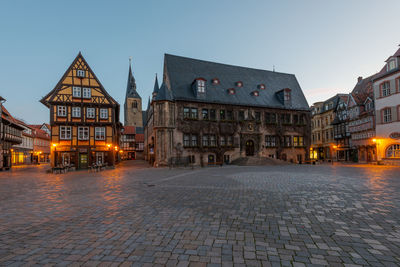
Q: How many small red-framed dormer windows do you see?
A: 5